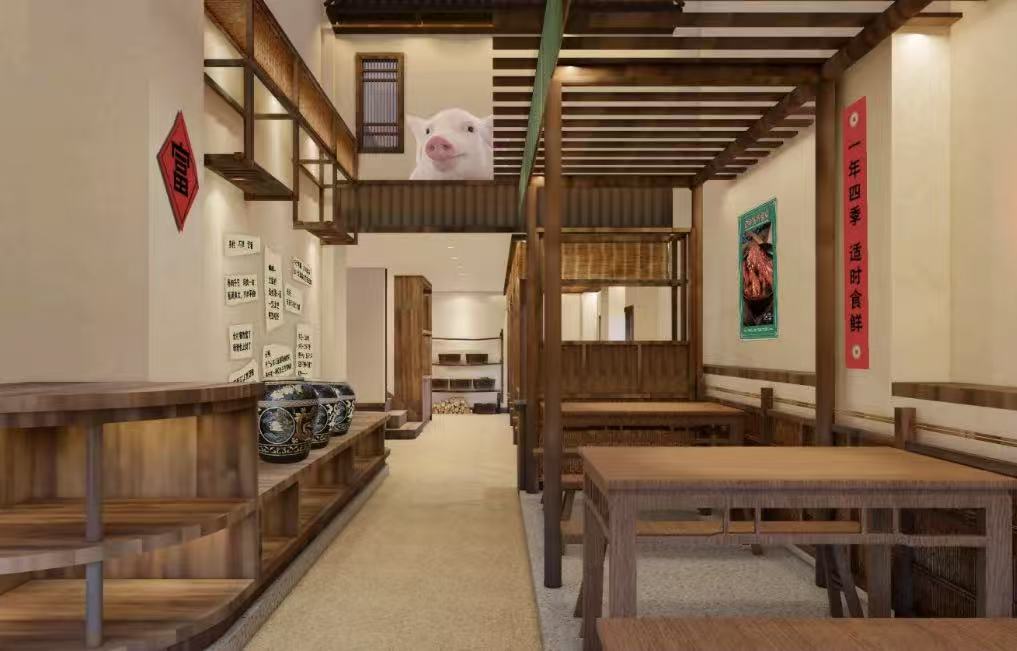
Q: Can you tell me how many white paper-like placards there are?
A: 9